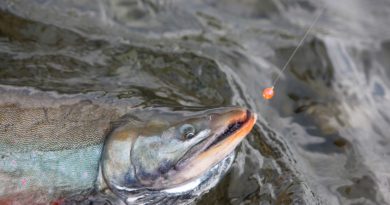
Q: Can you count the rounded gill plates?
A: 1